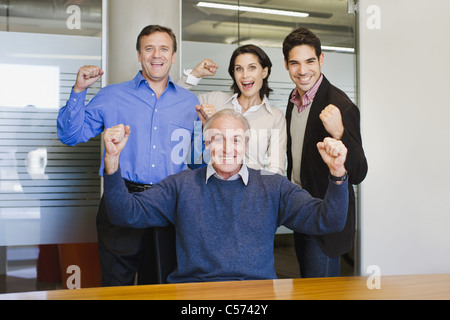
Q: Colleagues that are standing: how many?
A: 3